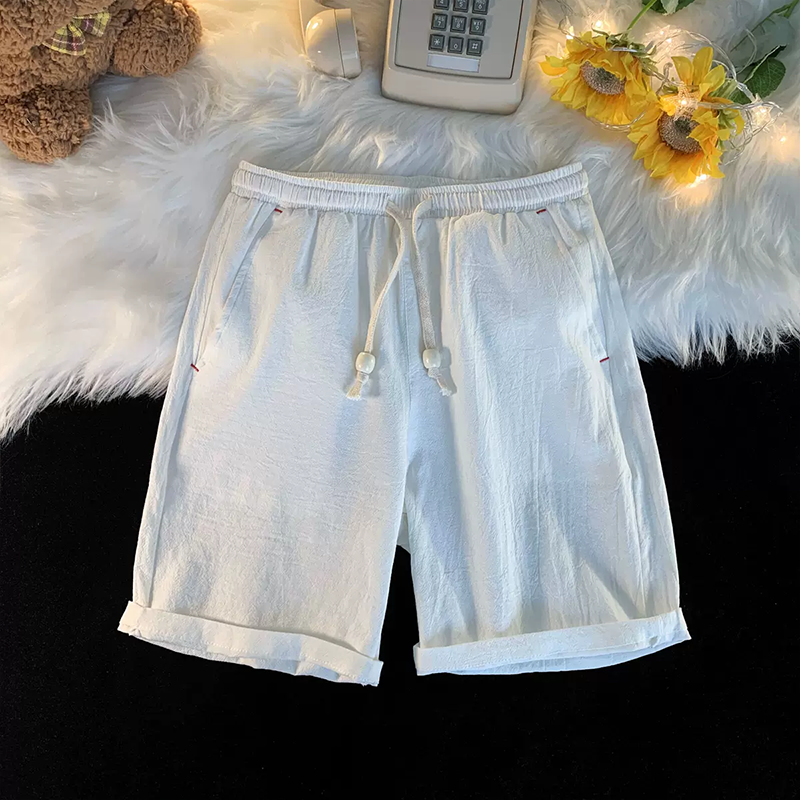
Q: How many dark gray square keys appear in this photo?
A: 9